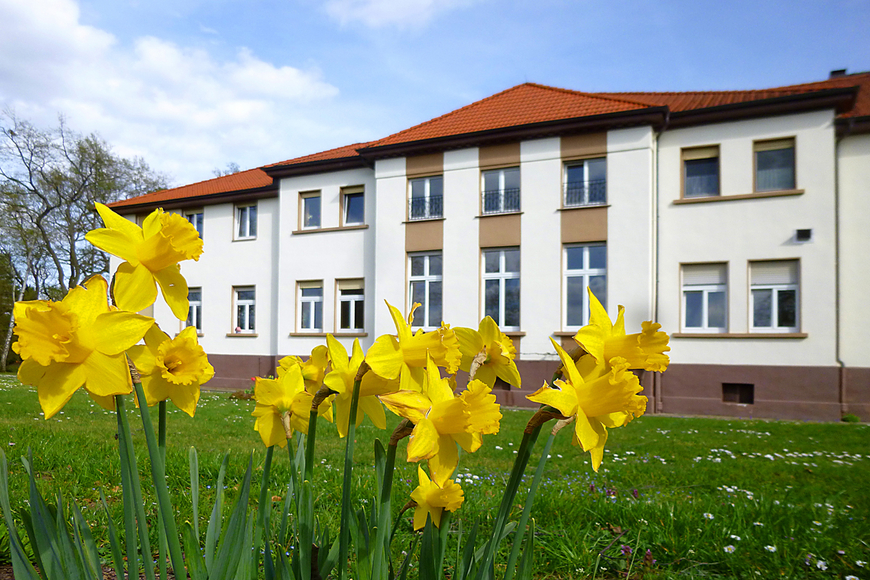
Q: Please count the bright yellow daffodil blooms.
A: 12